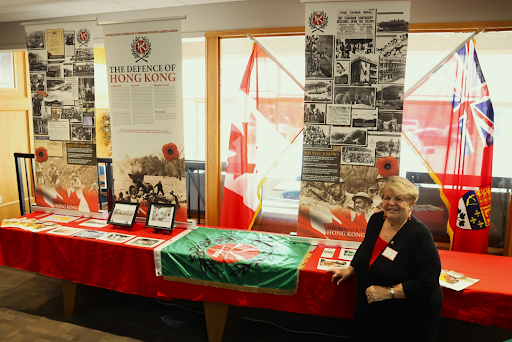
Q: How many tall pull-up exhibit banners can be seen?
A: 3